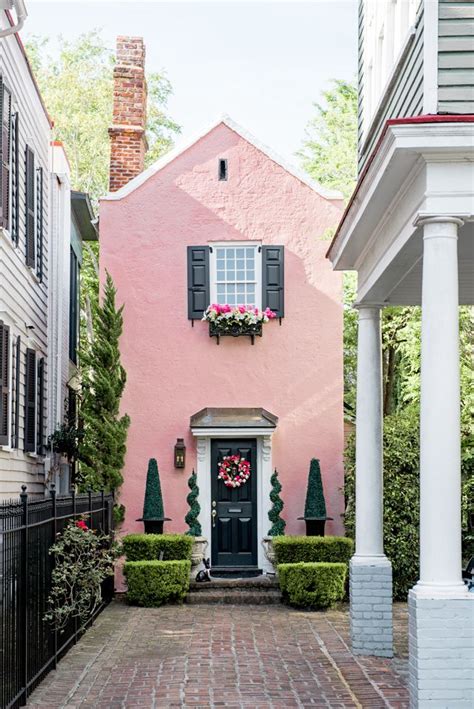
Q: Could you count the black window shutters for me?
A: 10